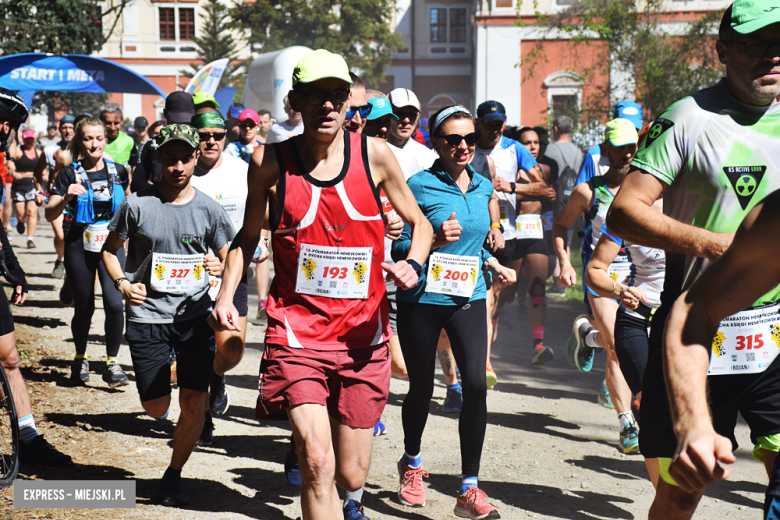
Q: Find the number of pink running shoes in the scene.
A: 2